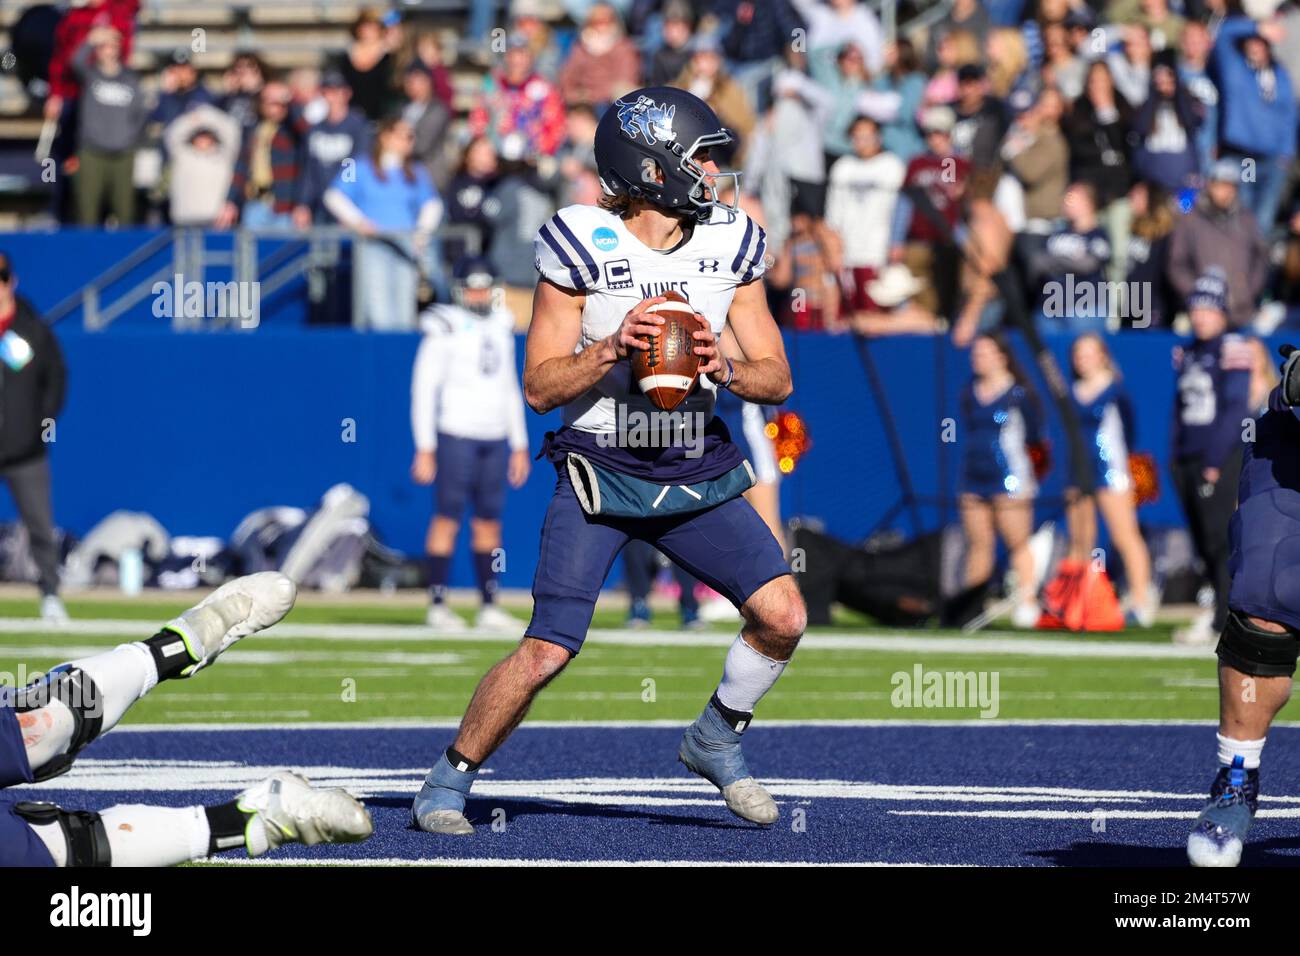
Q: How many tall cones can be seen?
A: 0